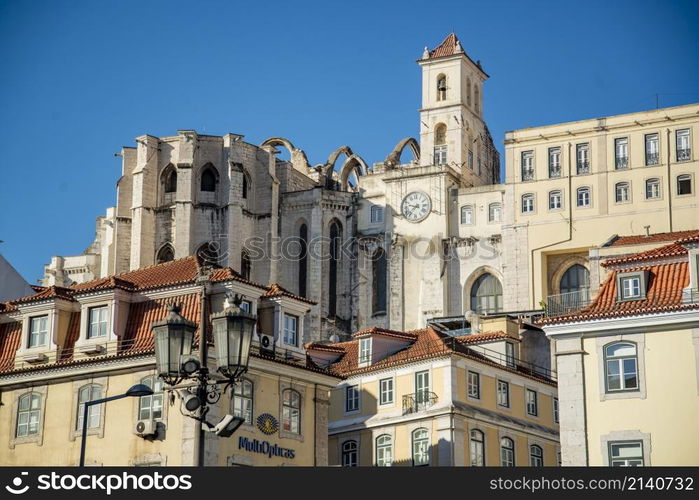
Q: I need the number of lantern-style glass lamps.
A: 2